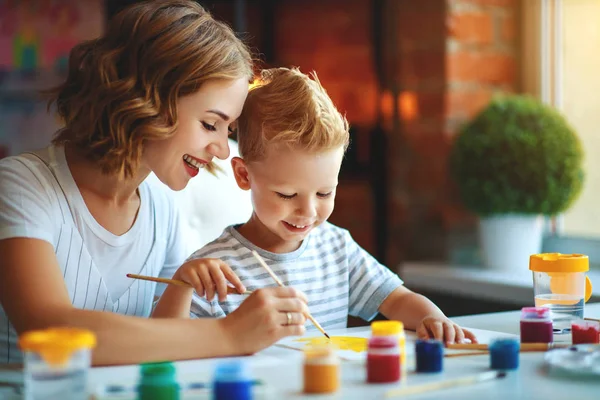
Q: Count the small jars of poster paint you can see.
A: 9